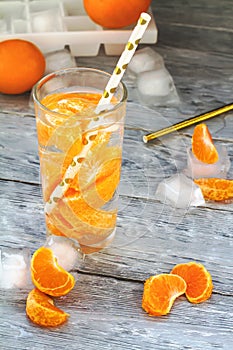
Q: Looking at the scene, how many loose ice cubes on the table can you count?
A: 7